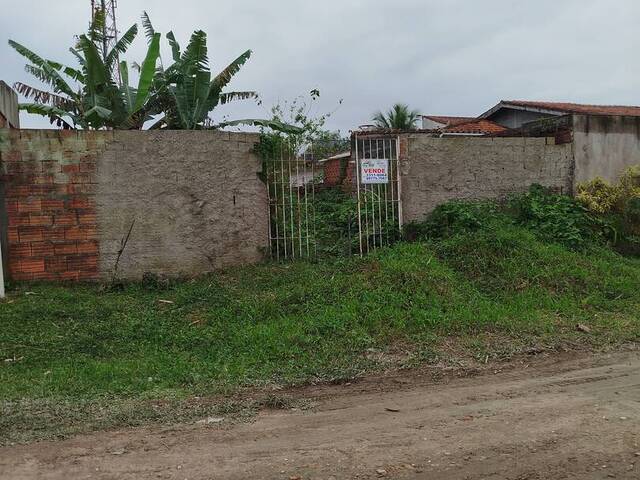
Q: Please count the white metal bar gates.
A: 2